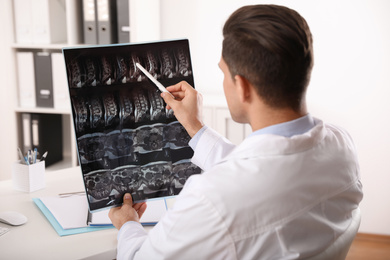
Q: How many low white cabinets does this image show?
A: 1